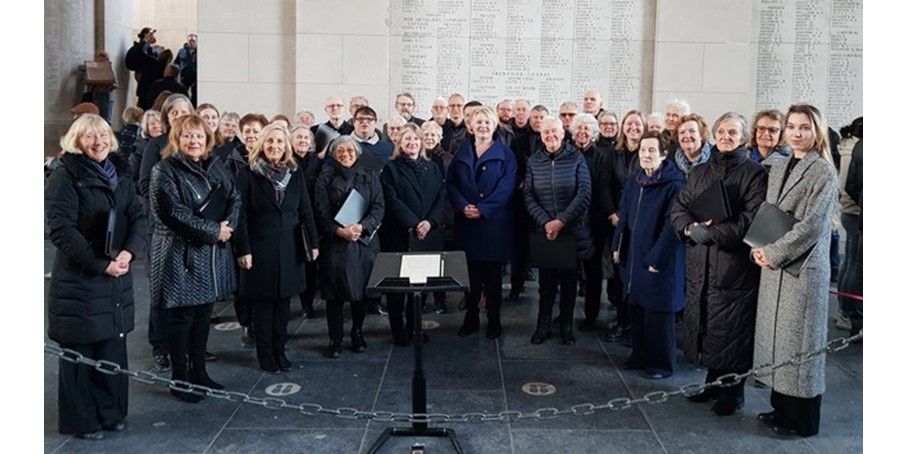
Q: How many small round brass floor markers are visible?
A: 4